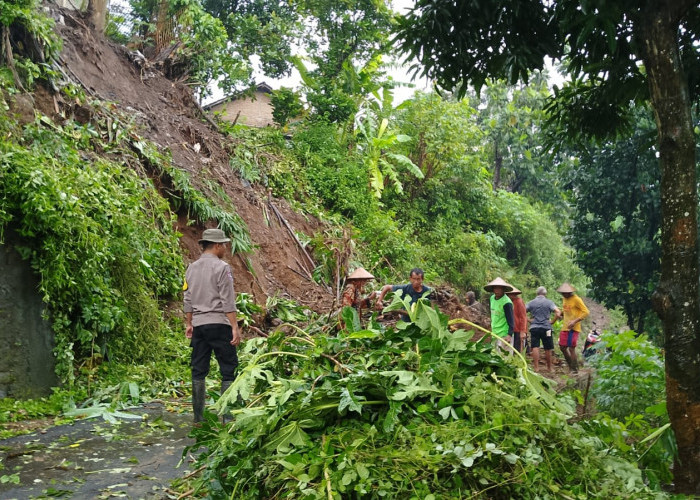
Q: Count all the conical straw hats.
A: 4